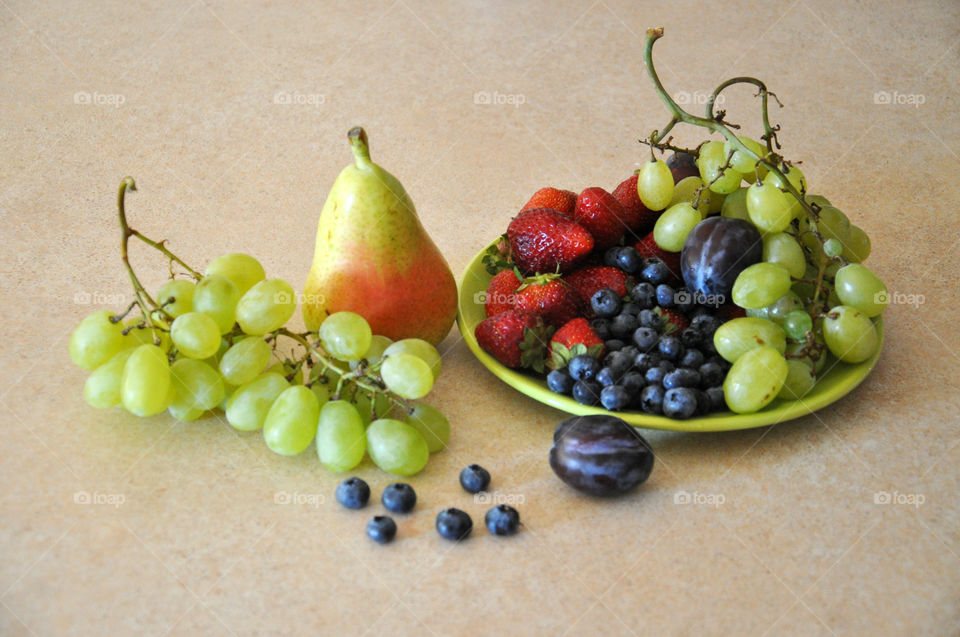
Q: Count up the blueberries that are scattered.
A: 6